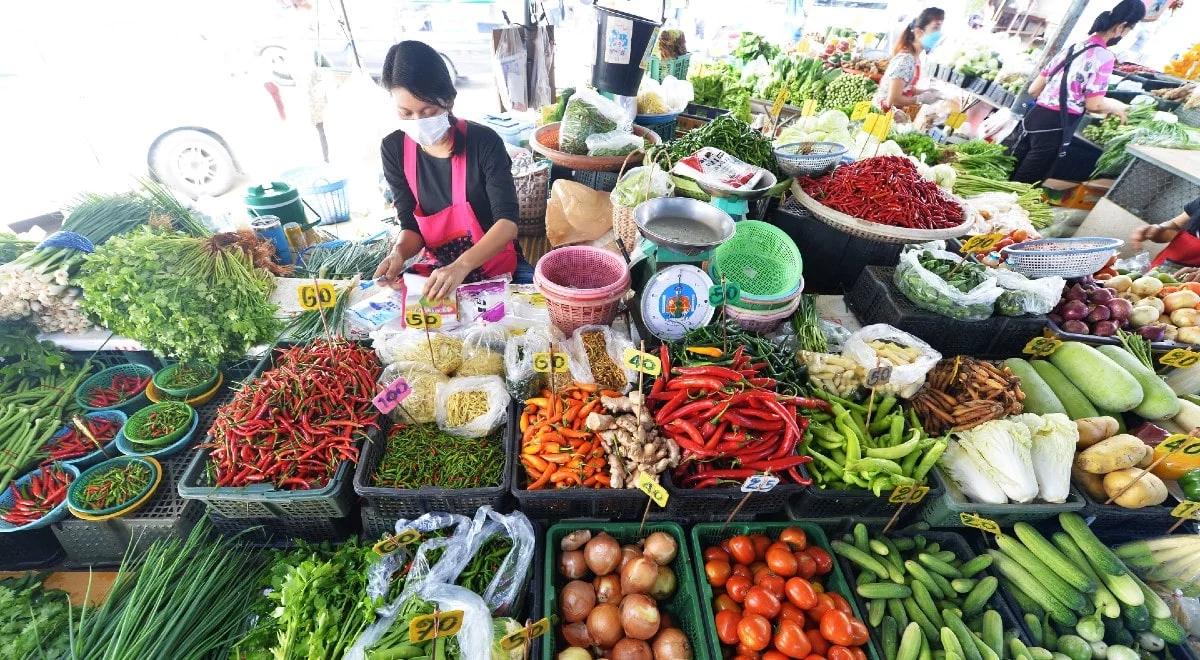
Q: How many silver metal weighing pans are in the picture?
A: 2